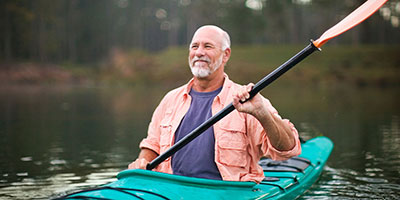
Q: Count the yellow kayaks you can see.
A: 0